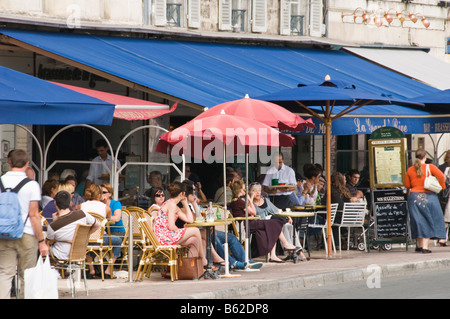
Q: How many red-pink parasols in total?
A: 2